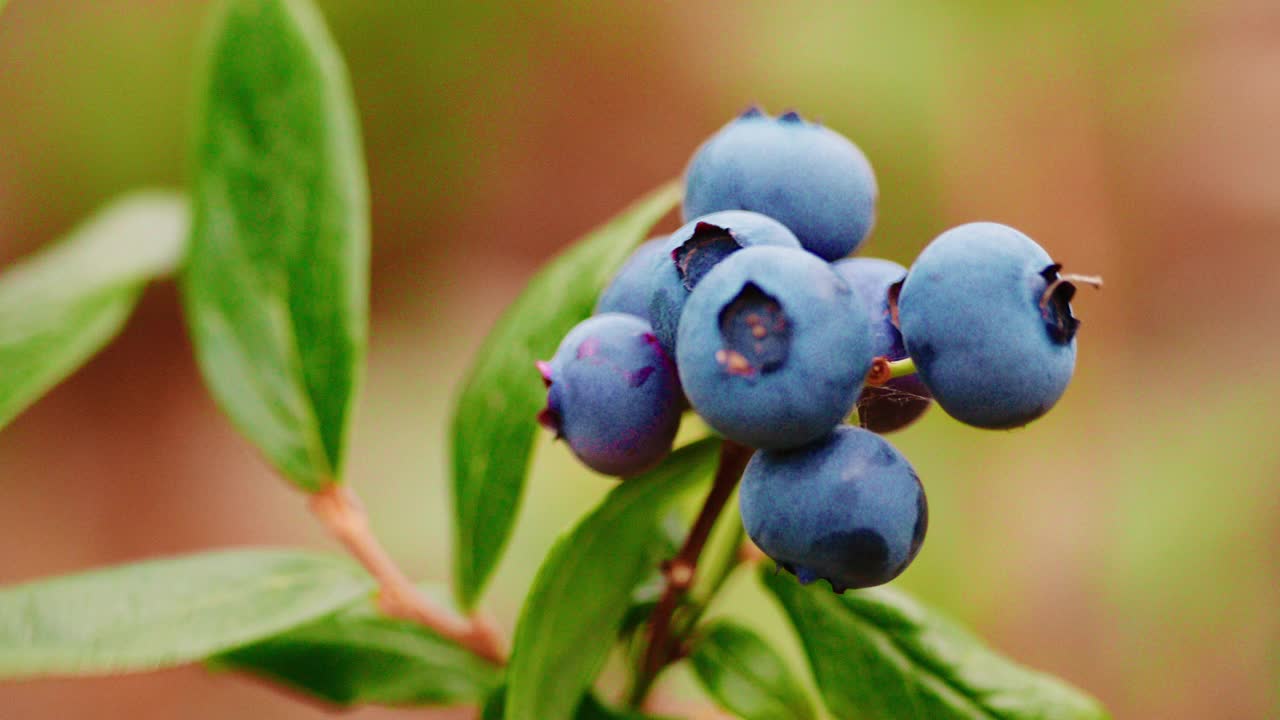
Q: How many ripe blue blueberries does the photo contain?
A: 8